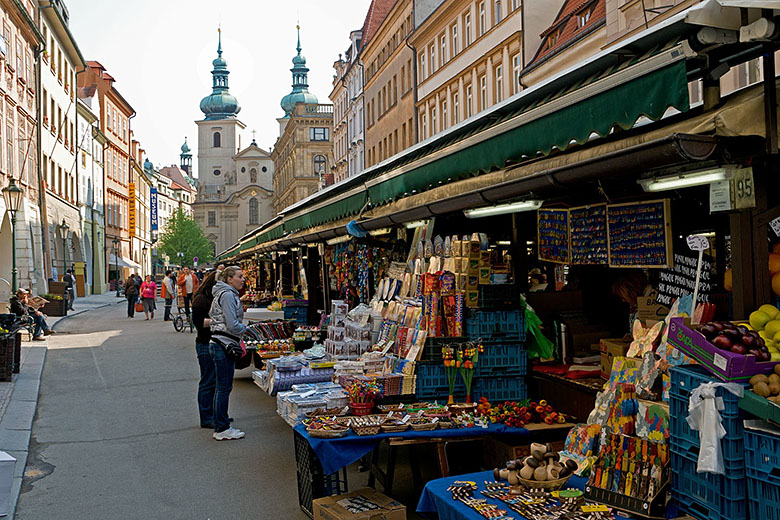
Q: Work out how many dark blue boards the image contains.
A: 3